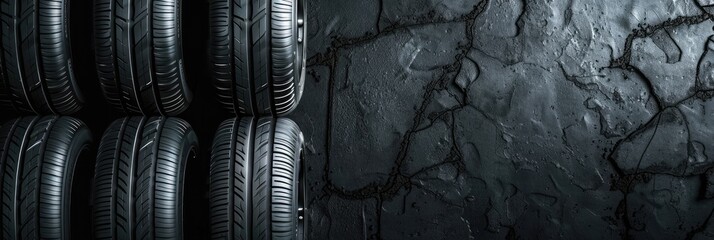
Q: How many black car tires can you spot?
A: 6